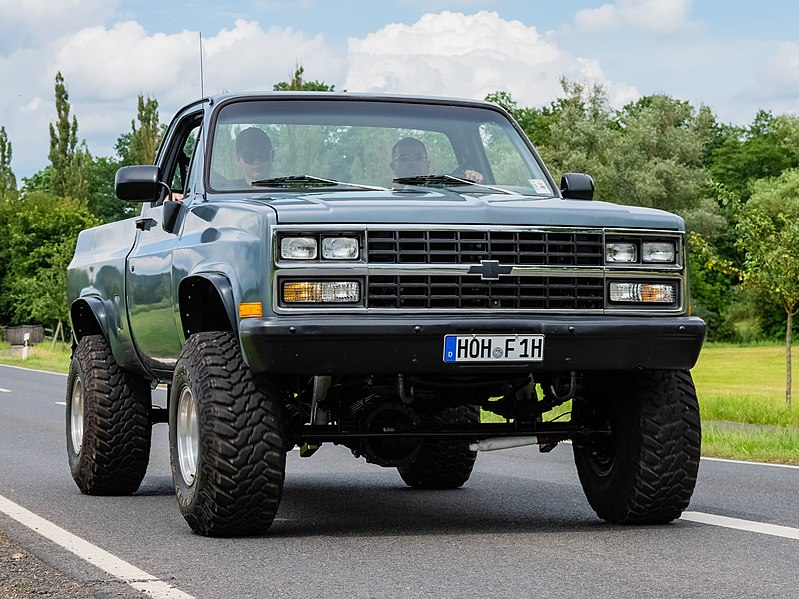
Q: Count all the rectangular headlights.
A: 4